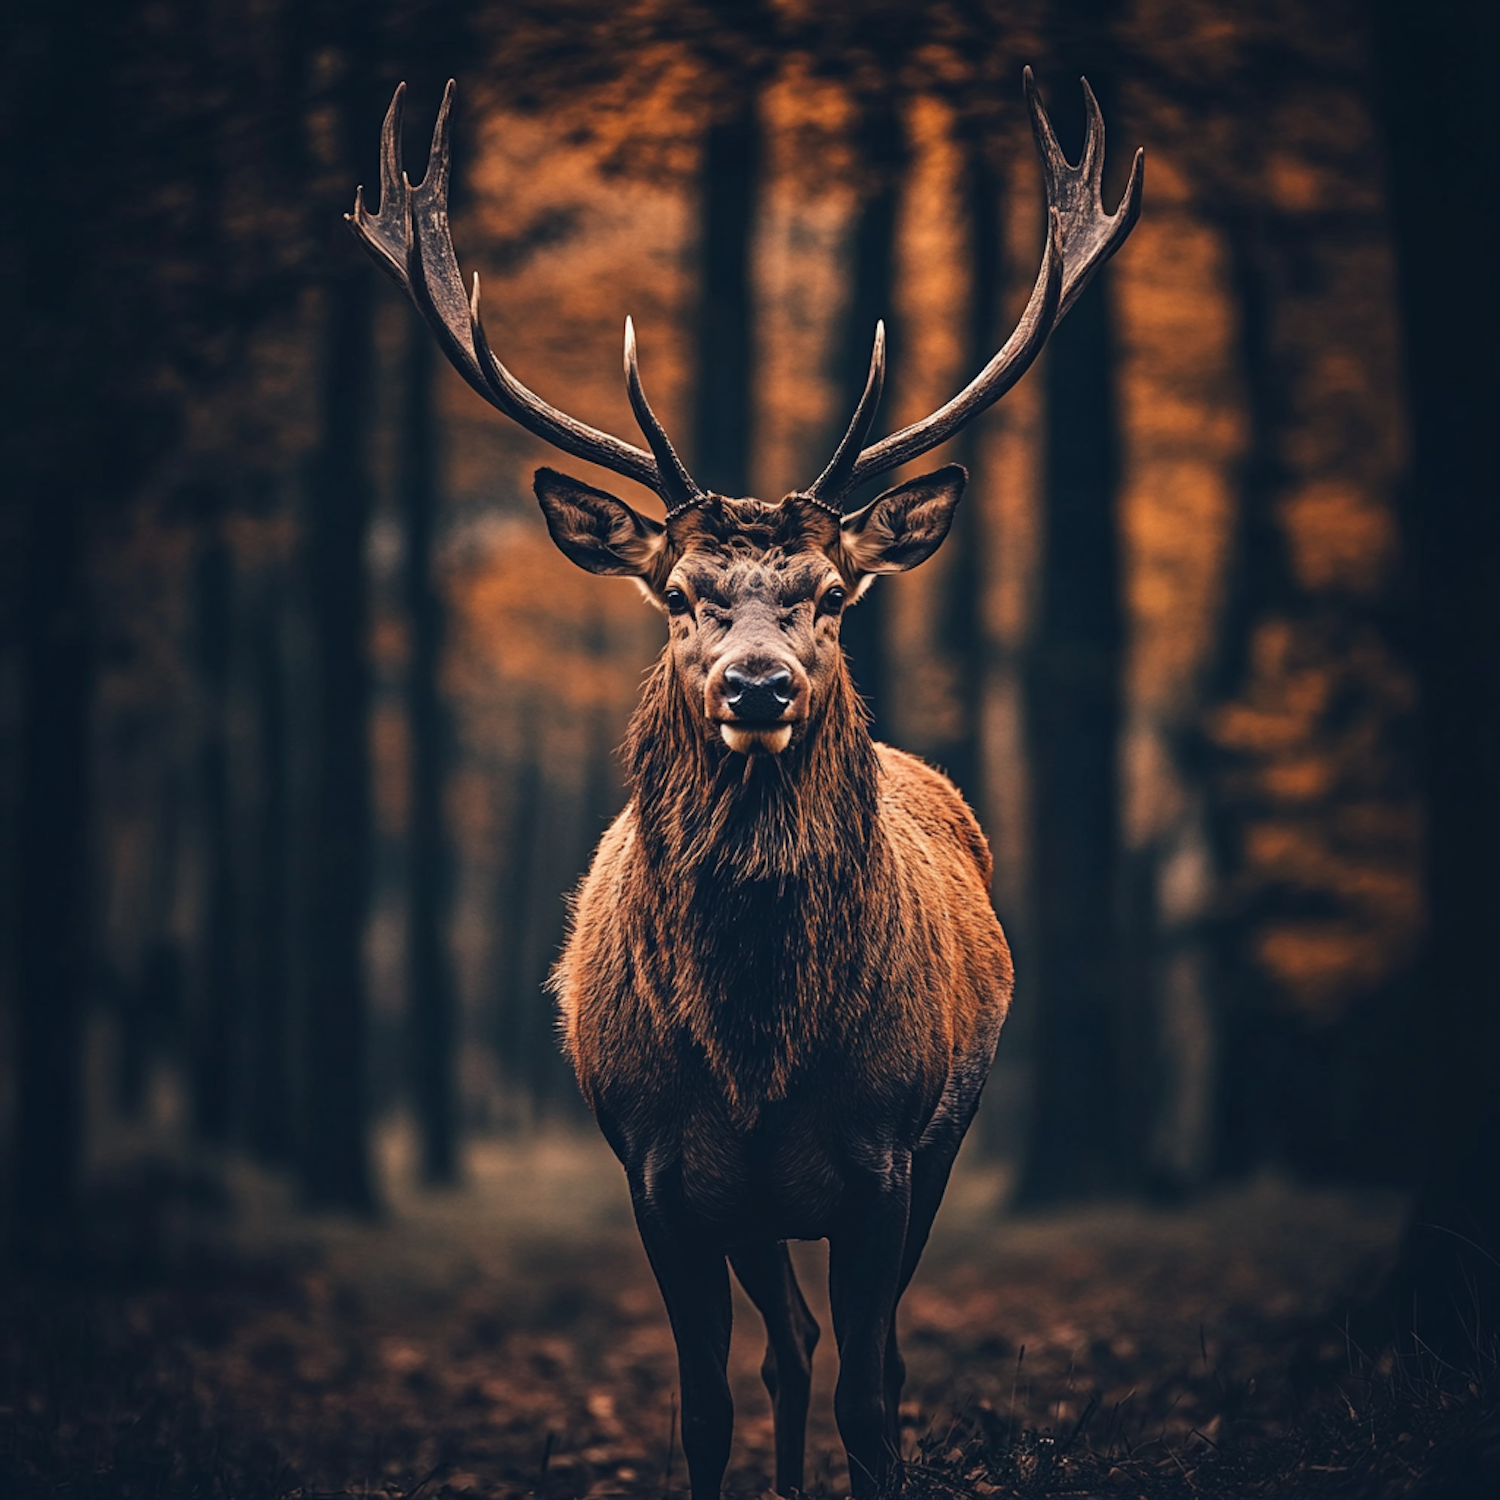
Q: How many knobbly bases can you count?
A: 2